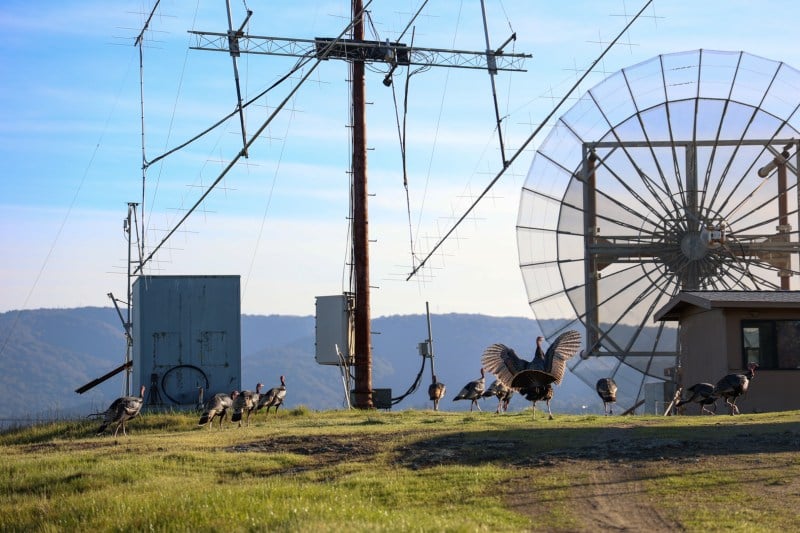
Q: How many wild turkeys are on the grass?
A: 11